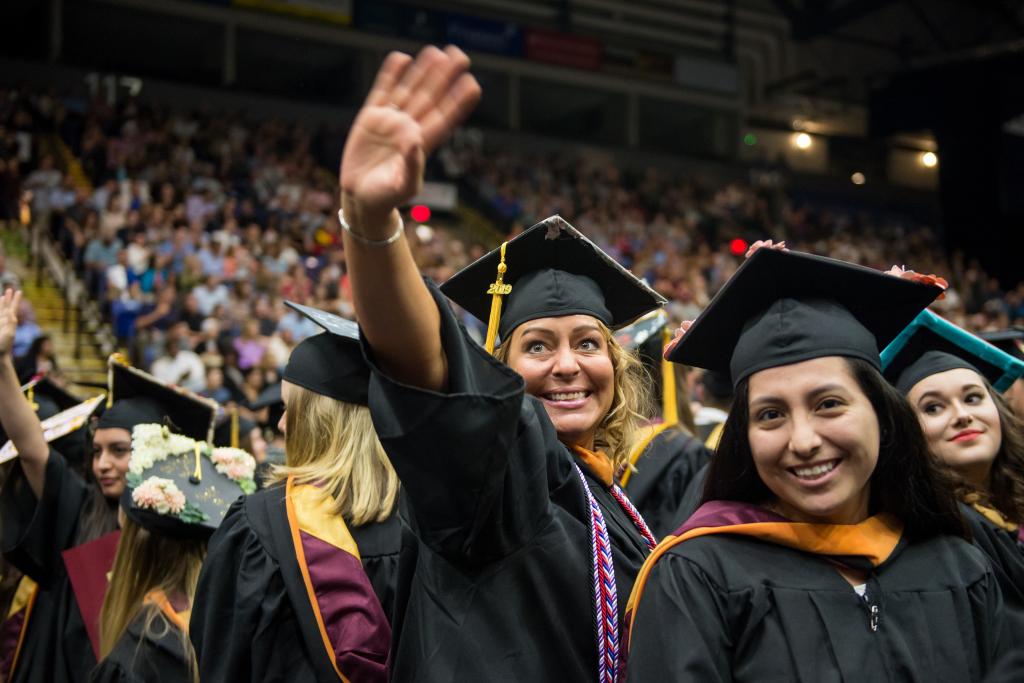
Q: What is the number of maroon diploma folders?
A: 1